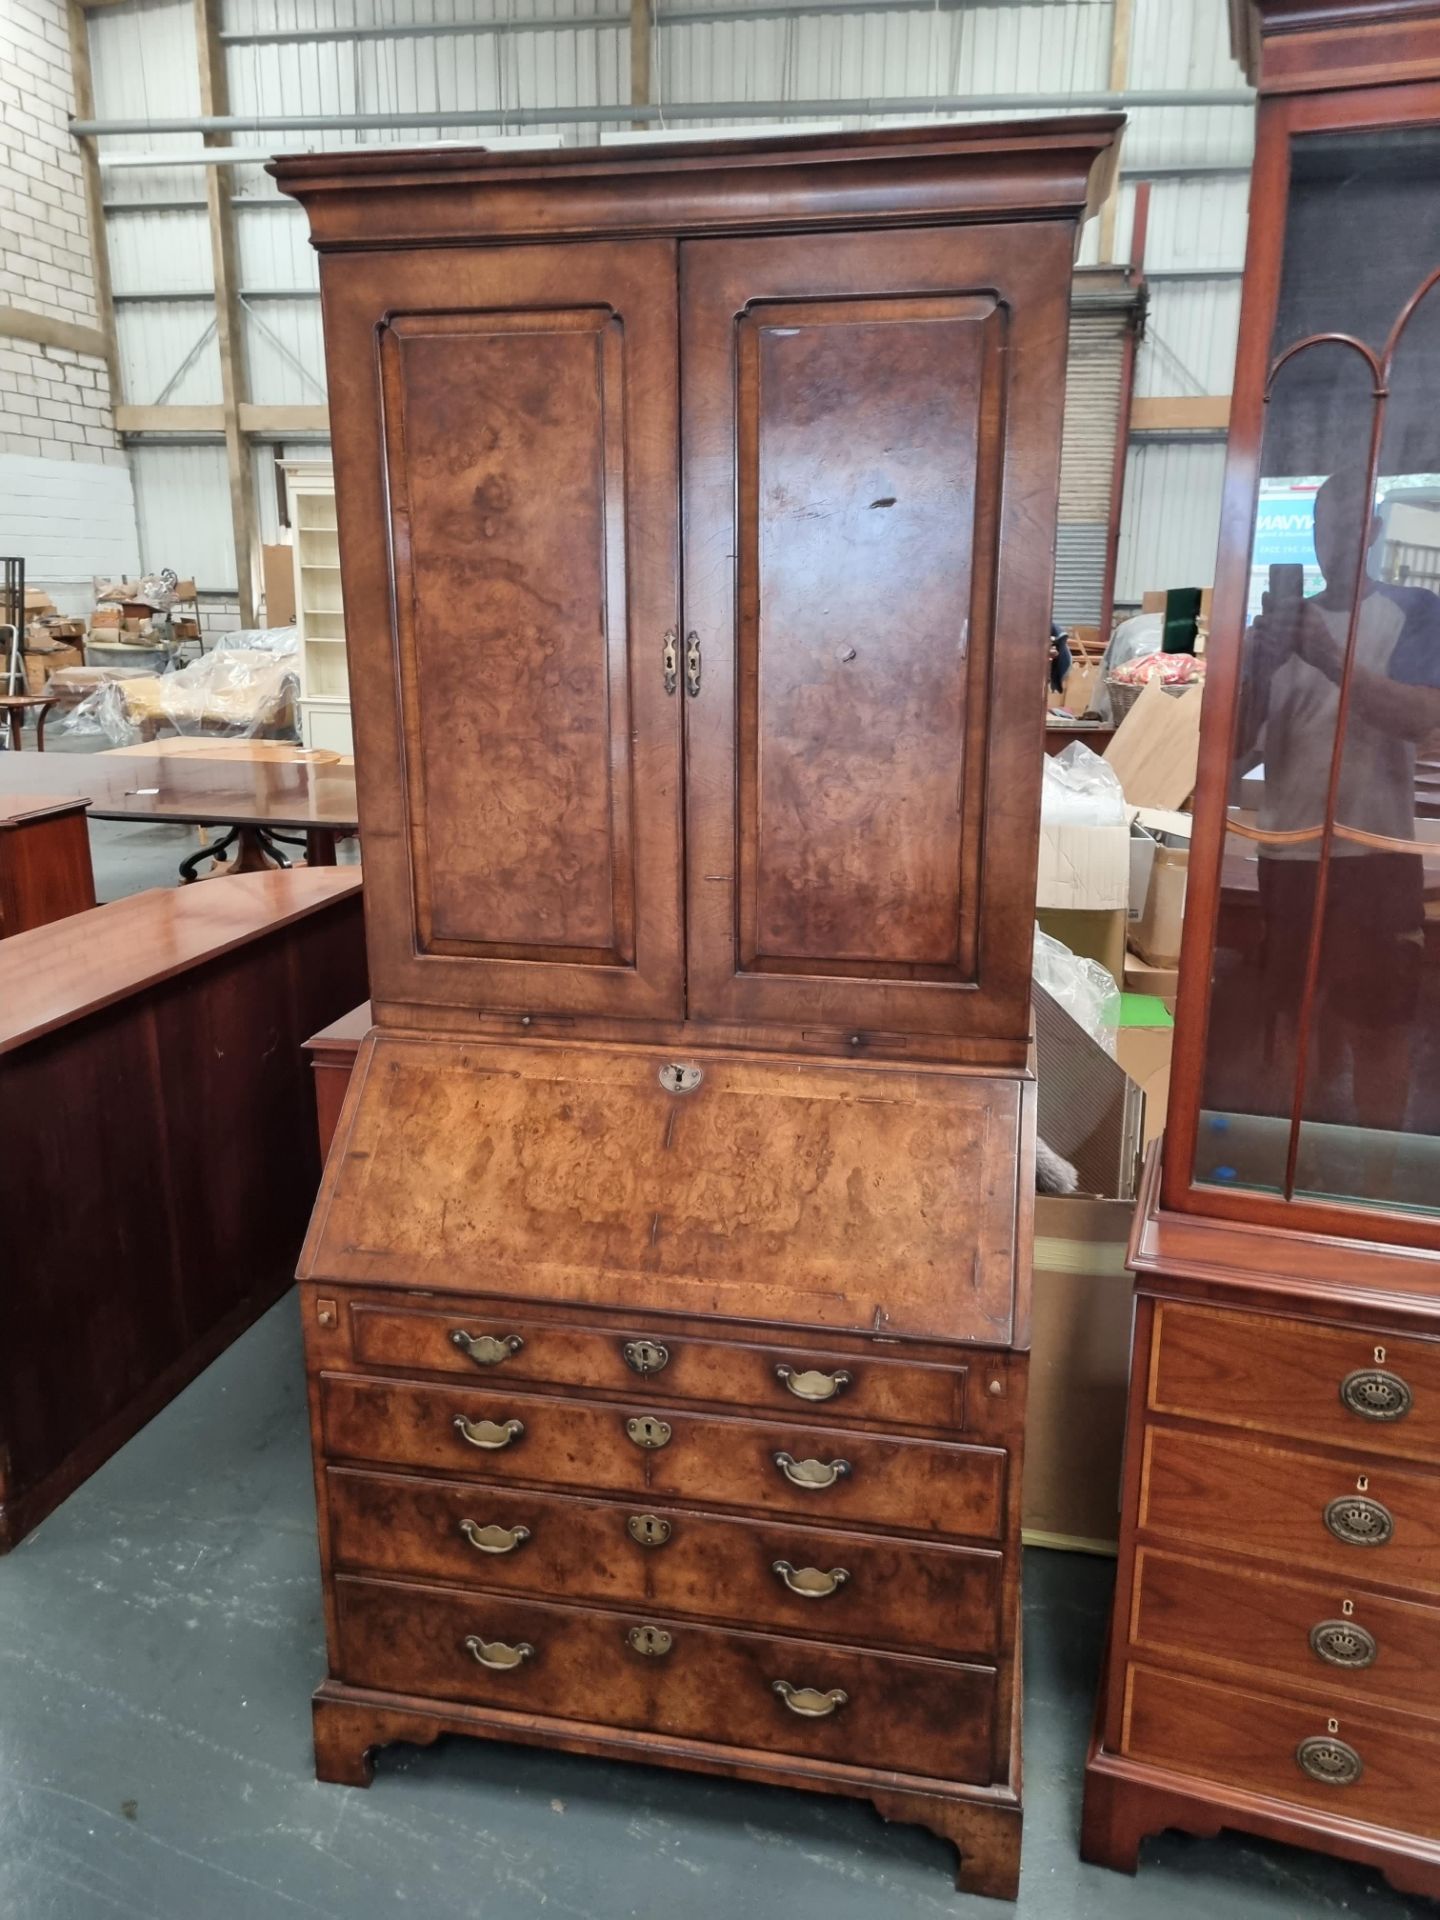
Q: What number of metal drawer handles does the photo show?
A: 12